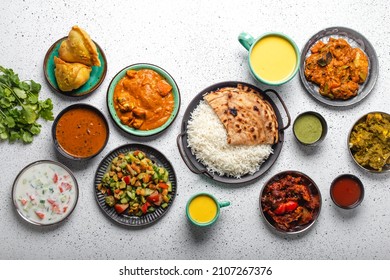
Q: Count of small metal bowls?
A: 2